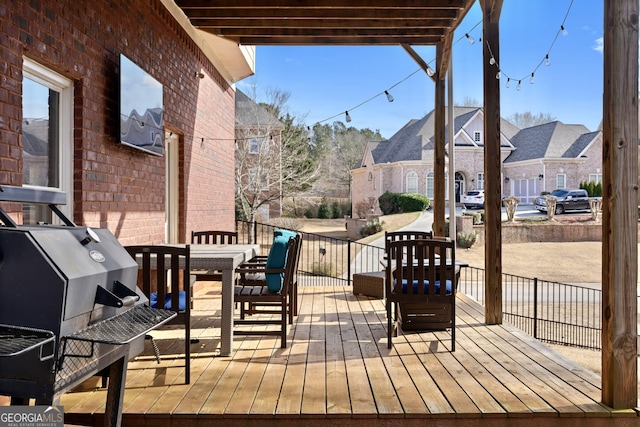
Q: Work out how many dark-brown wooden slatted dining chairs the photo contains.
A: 6